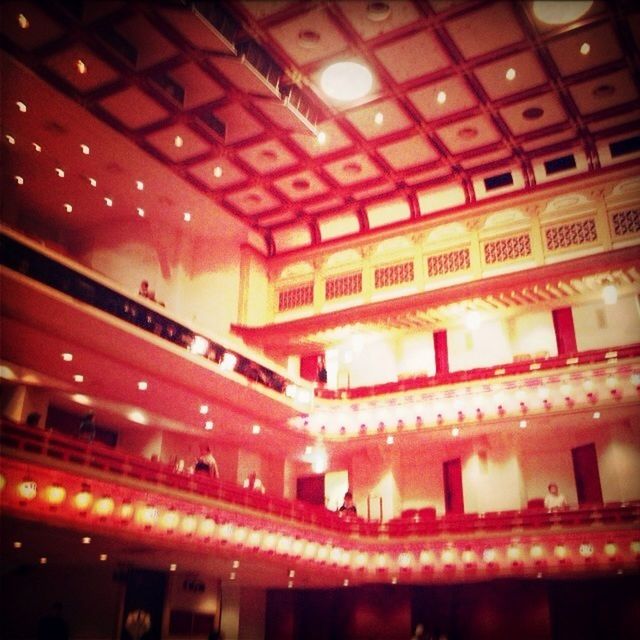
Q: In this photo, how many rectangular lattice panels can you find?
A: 7